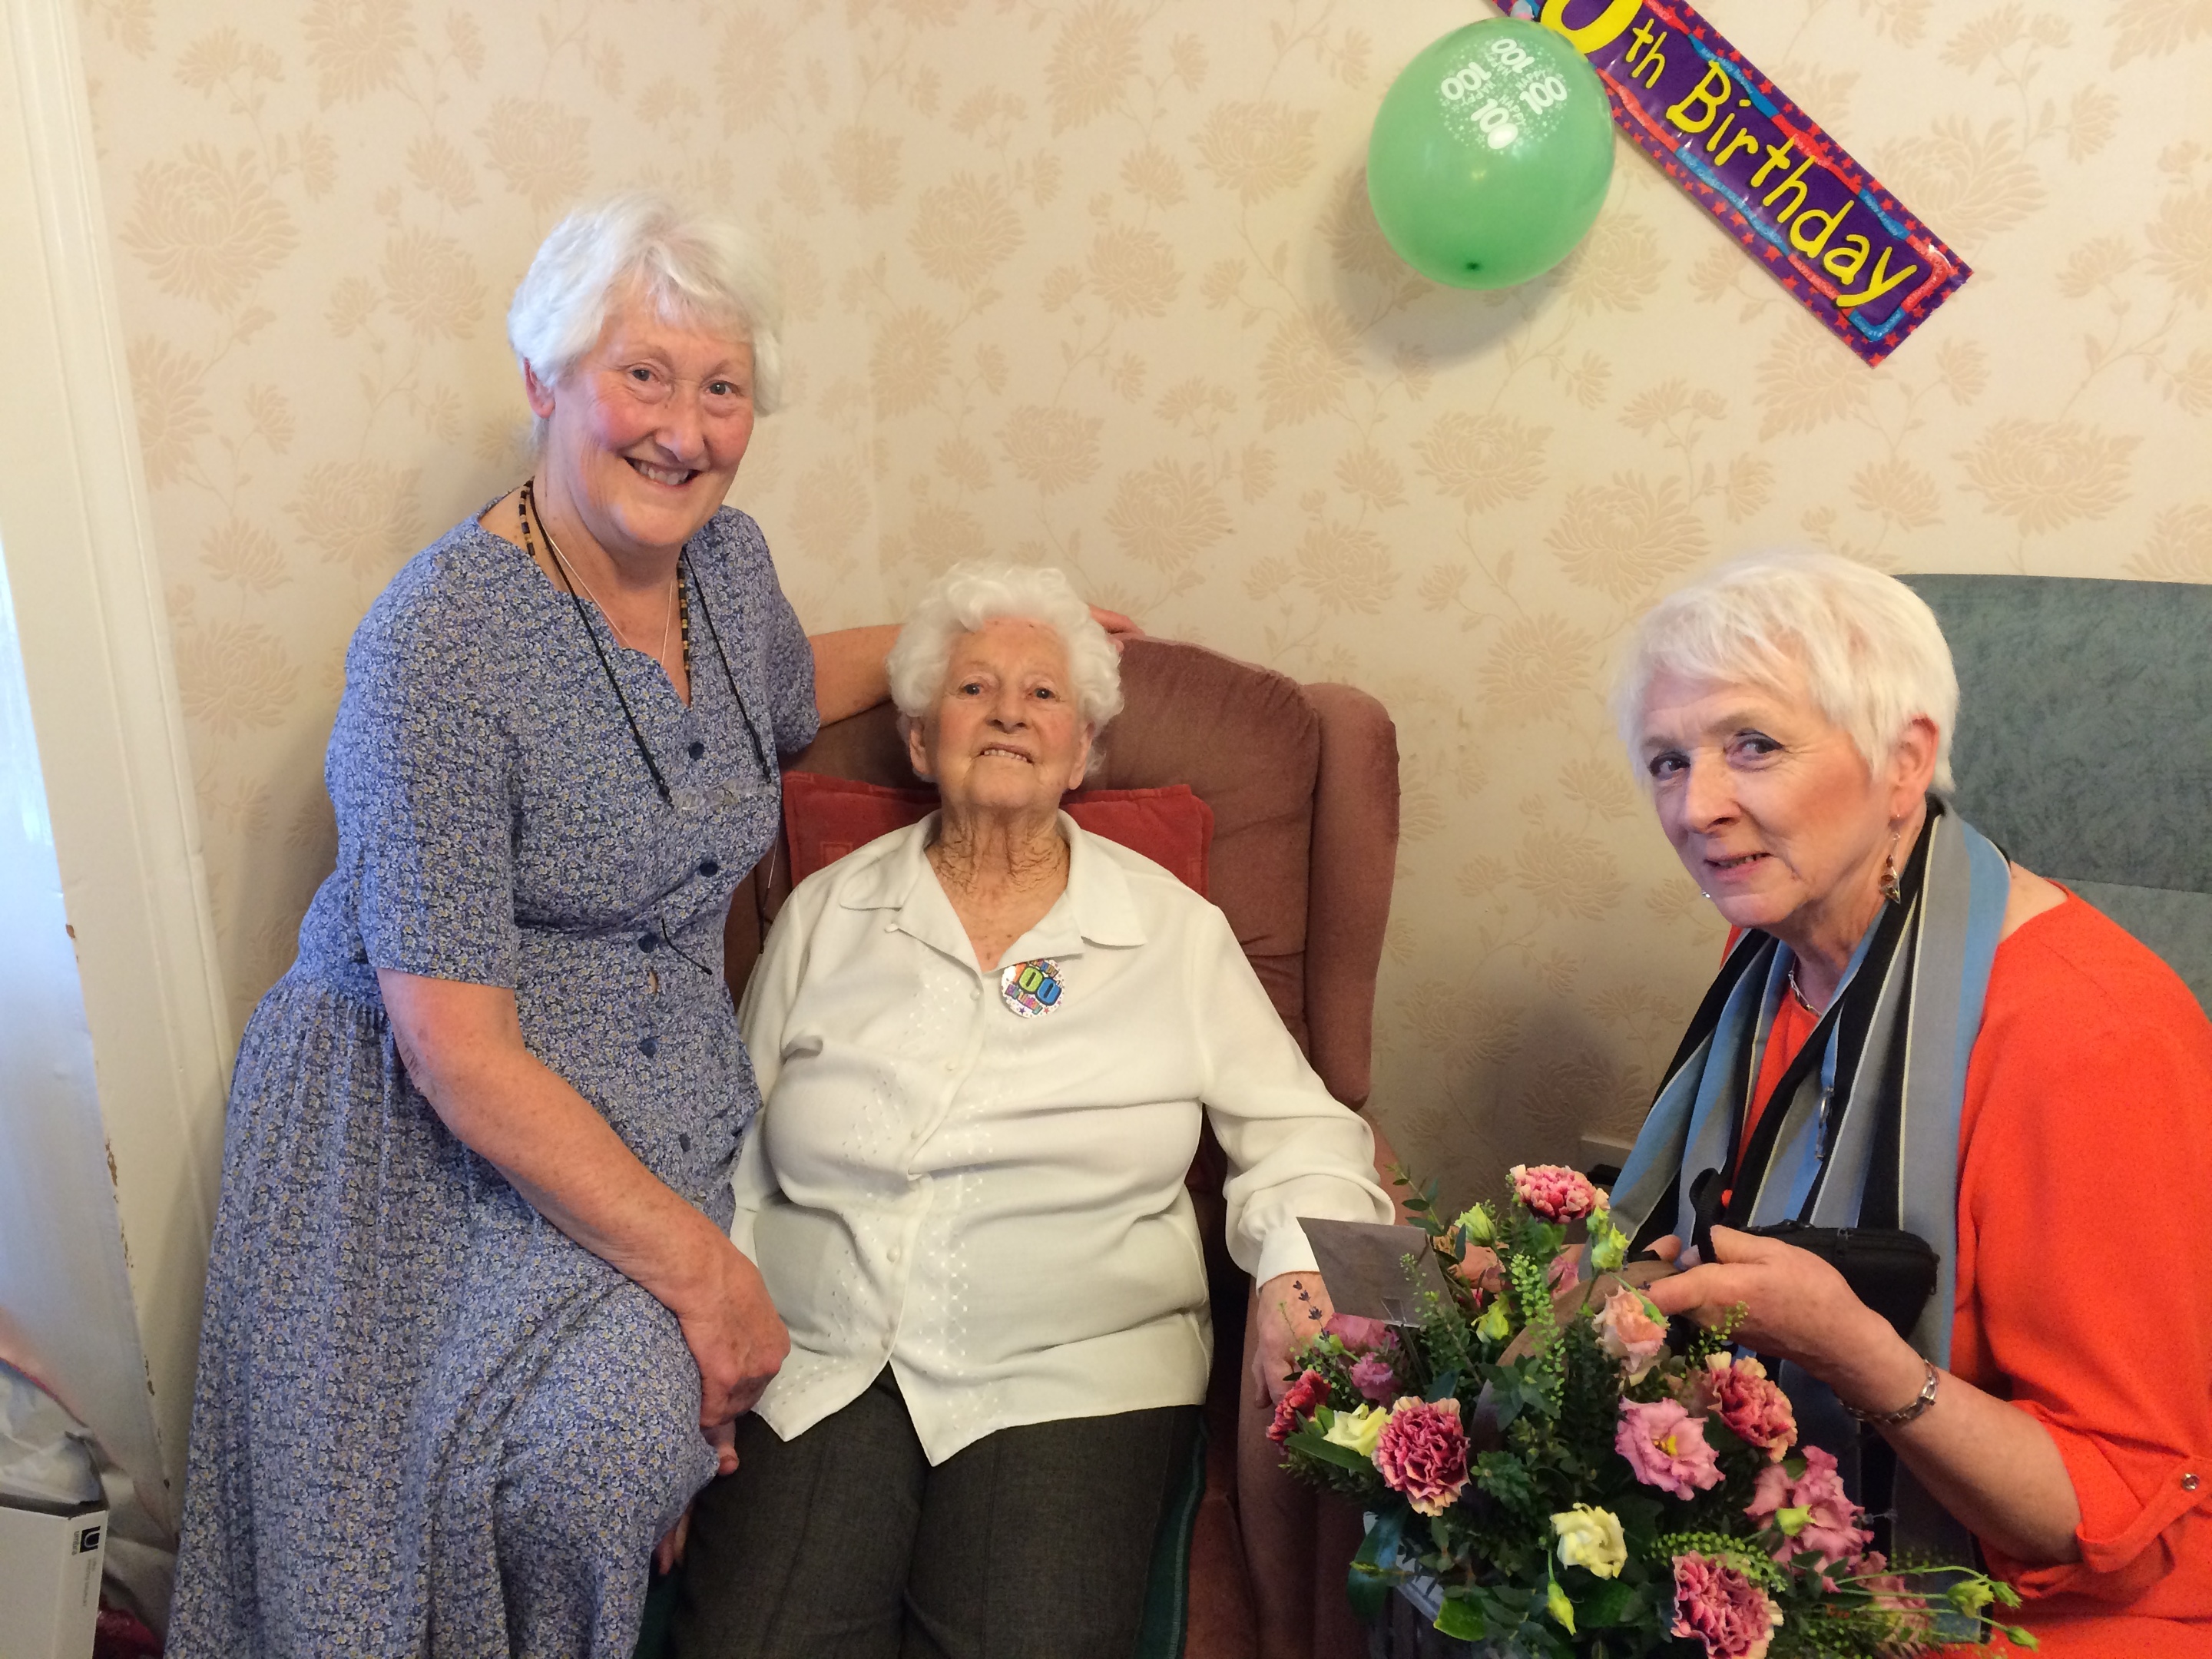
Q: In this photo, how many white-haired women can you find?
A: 3